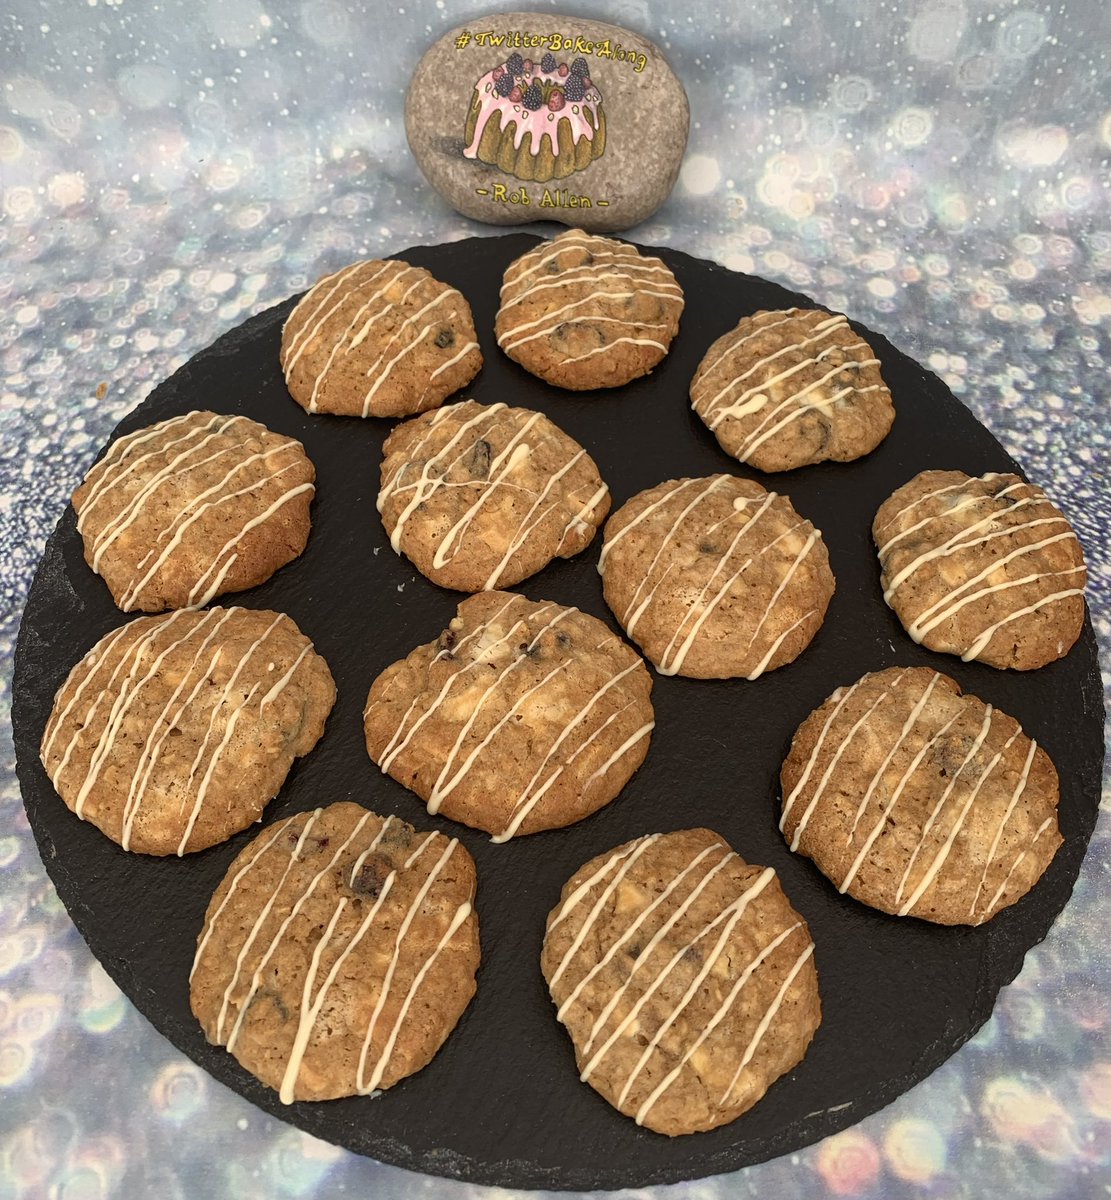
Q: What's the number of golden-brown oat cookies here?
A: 12